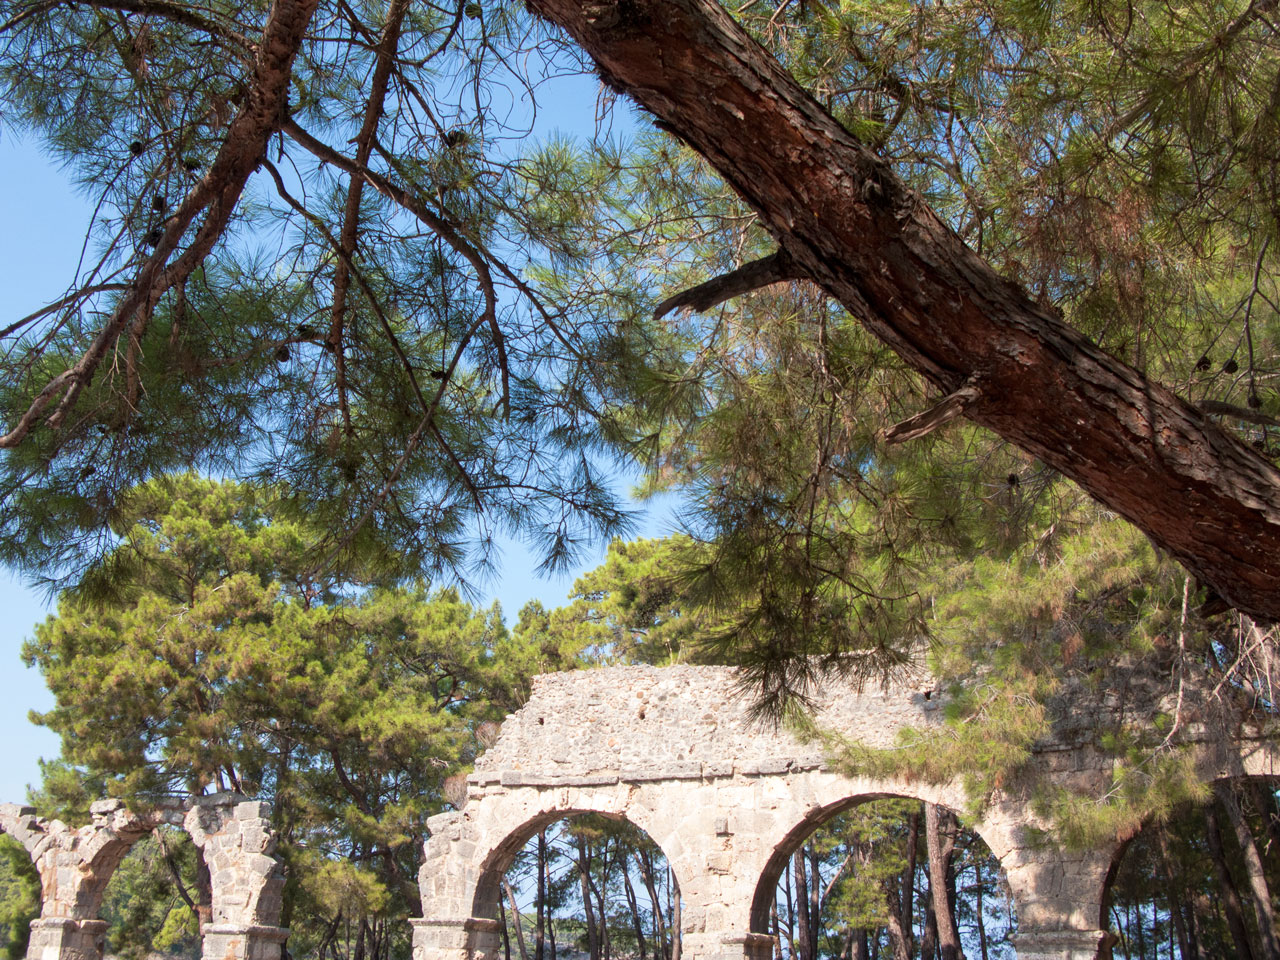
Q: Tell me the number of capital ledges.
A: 5